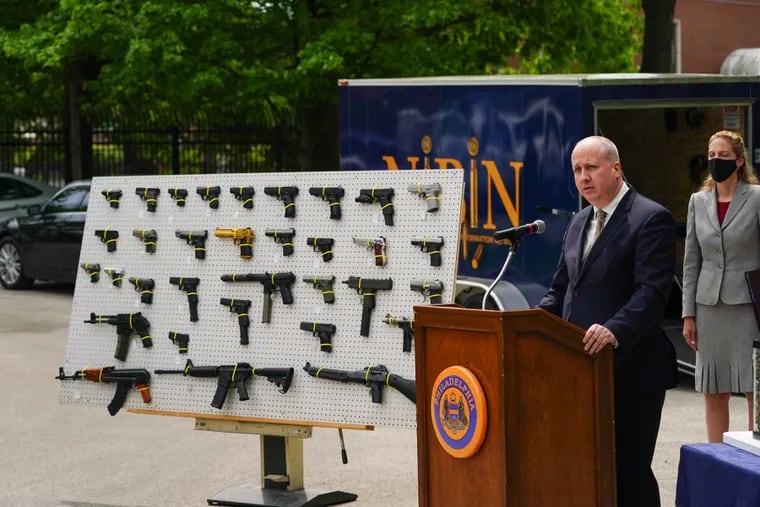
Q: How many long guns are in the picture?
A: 3